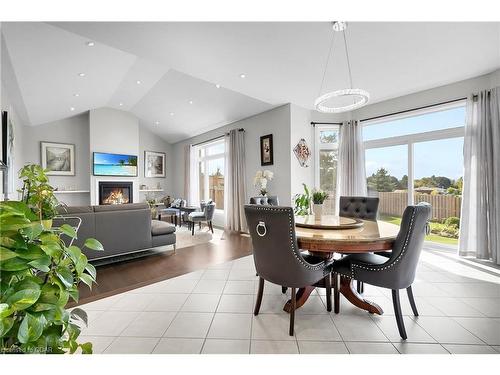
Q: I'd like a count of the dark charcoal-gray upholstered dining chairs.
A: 4